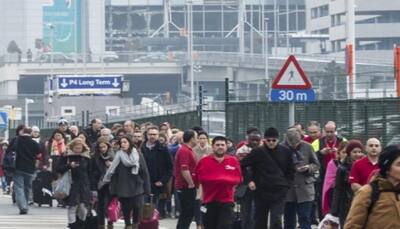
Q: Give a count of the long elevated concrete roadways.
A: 1